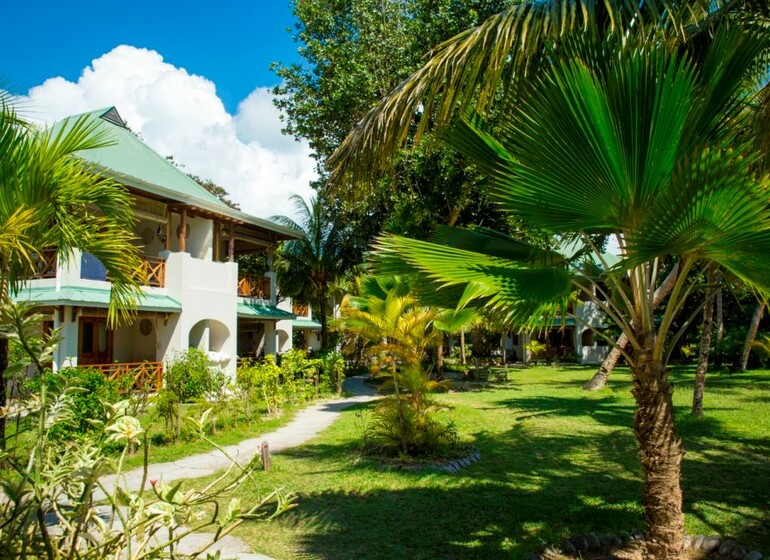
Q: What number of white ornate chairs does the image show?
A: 0